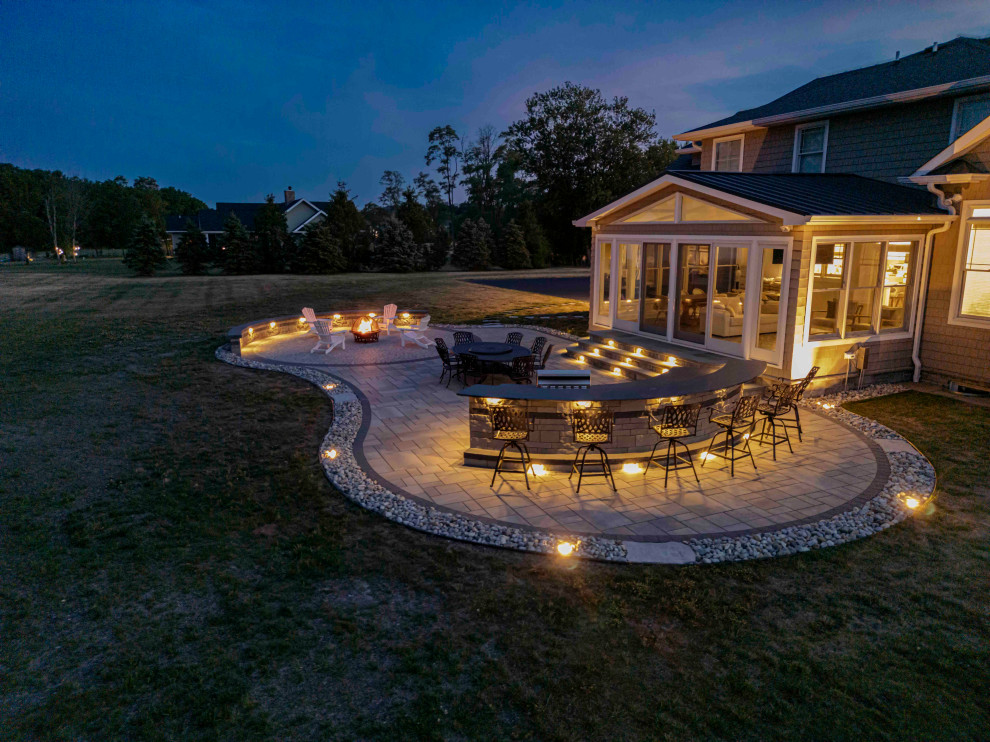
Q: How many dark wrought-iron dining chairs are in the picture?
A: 8